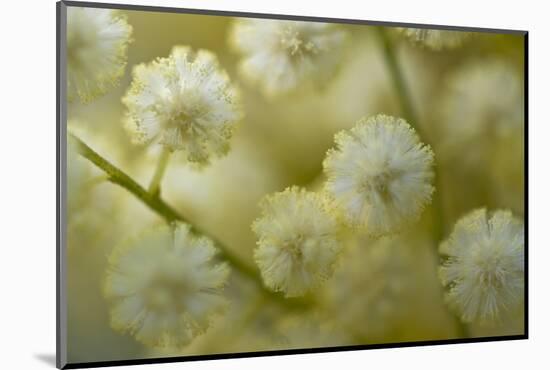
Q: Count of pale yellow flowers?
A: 8